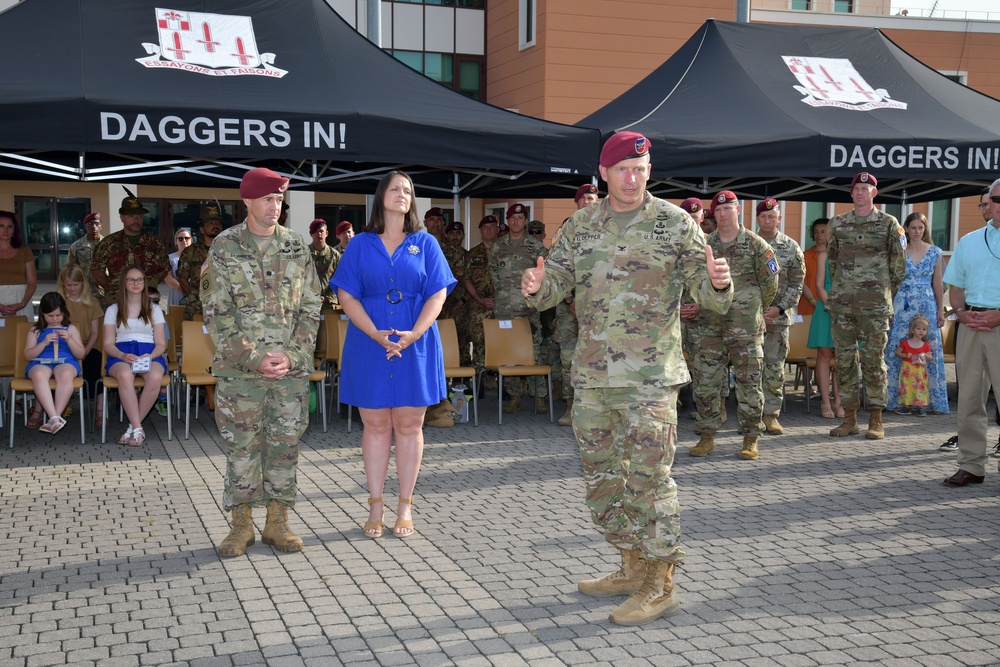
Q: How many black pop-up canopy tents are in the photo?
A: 2